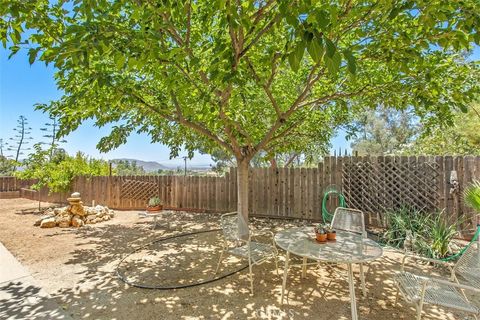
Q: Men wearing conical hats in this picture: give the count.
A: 0